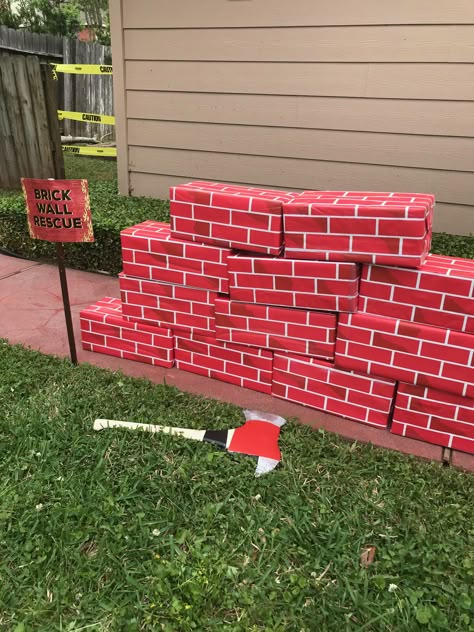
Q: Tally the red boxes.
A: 12